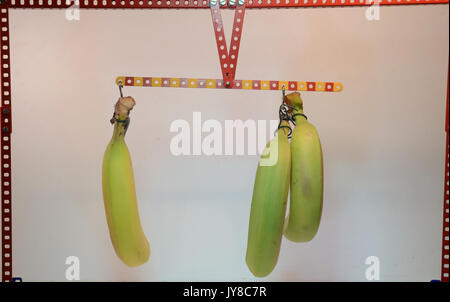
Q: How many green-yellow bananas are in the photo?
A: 3